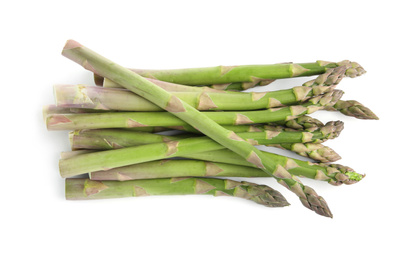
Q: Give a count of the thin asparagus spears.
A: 11